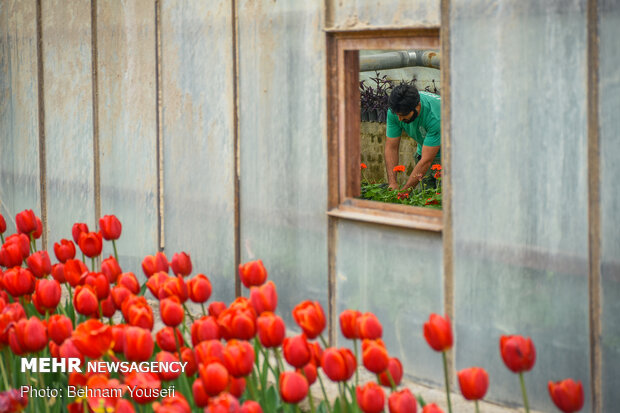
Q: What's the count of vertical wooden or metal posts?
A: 7